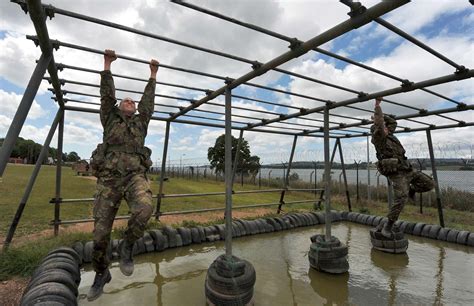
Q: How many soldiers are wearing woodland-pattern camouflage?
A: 2